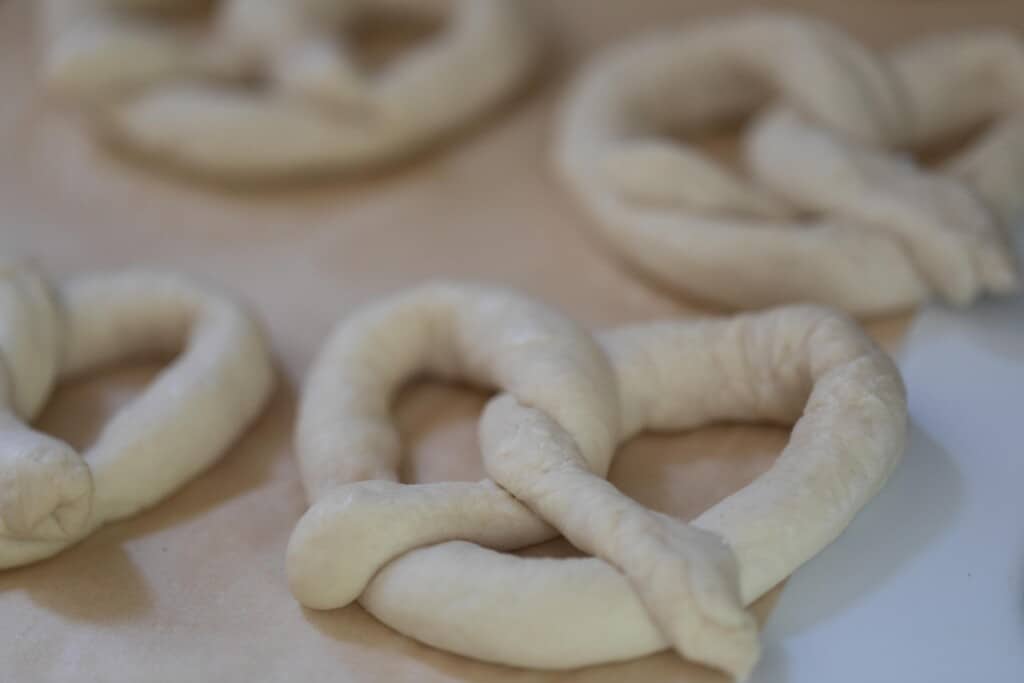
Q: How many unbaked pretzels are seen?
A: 4